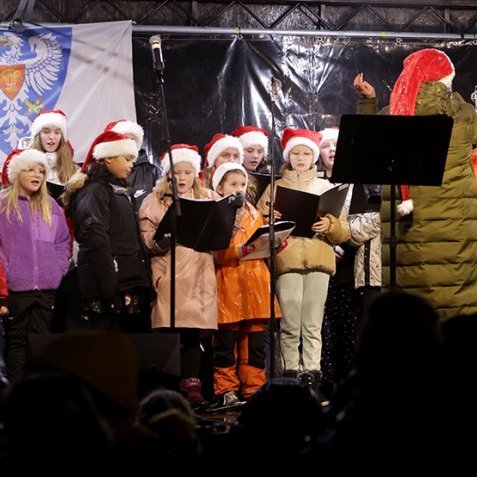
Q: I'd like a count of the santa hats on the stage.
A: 11